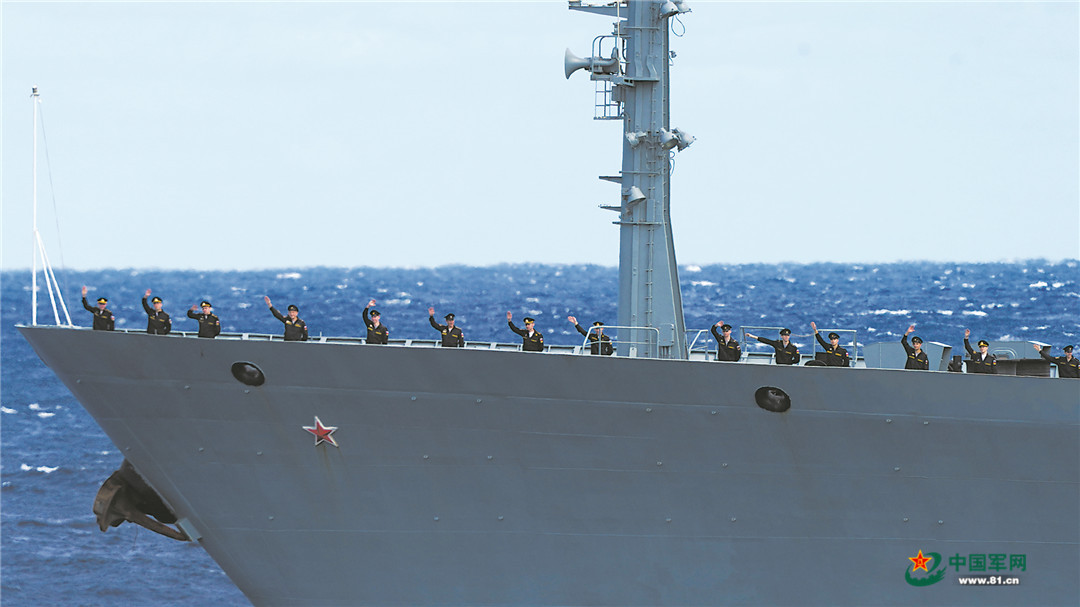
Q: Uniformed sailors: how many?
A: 14